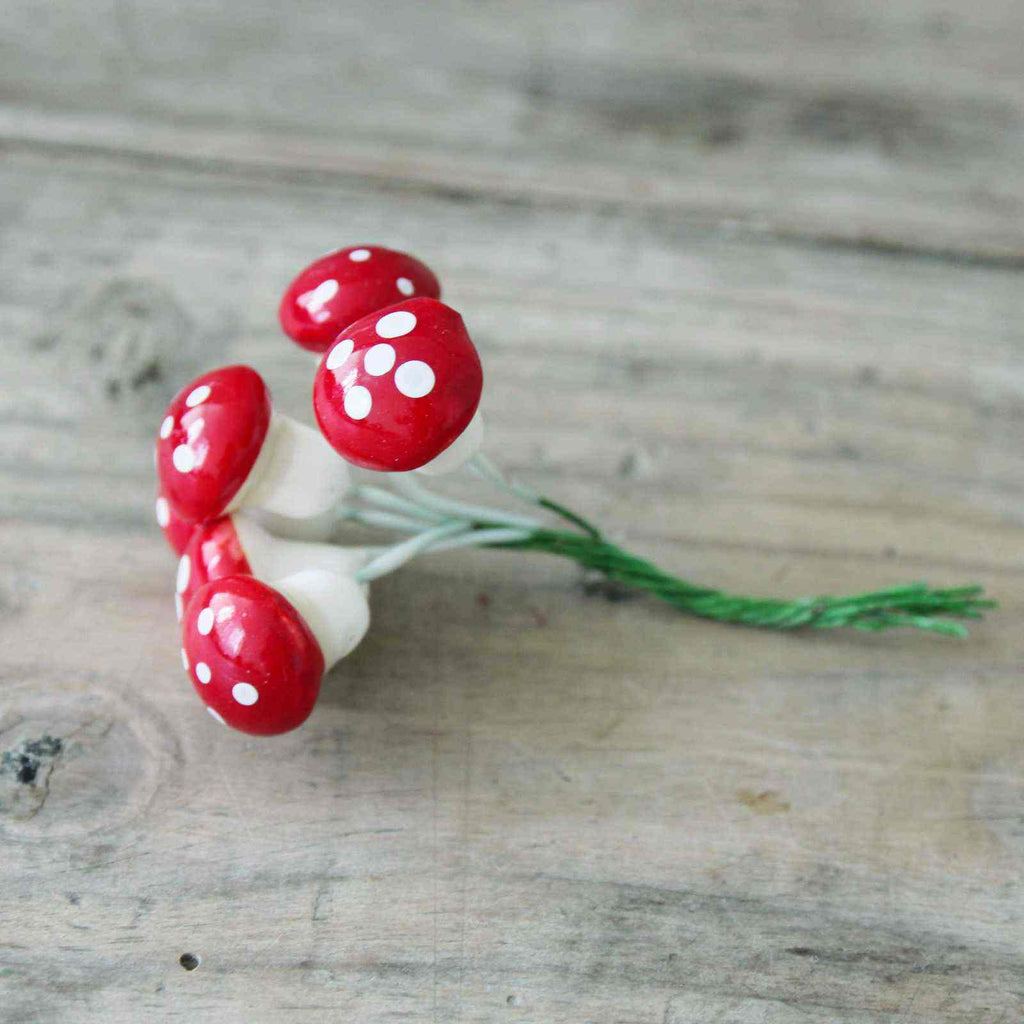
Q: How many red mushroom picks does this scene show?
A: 6